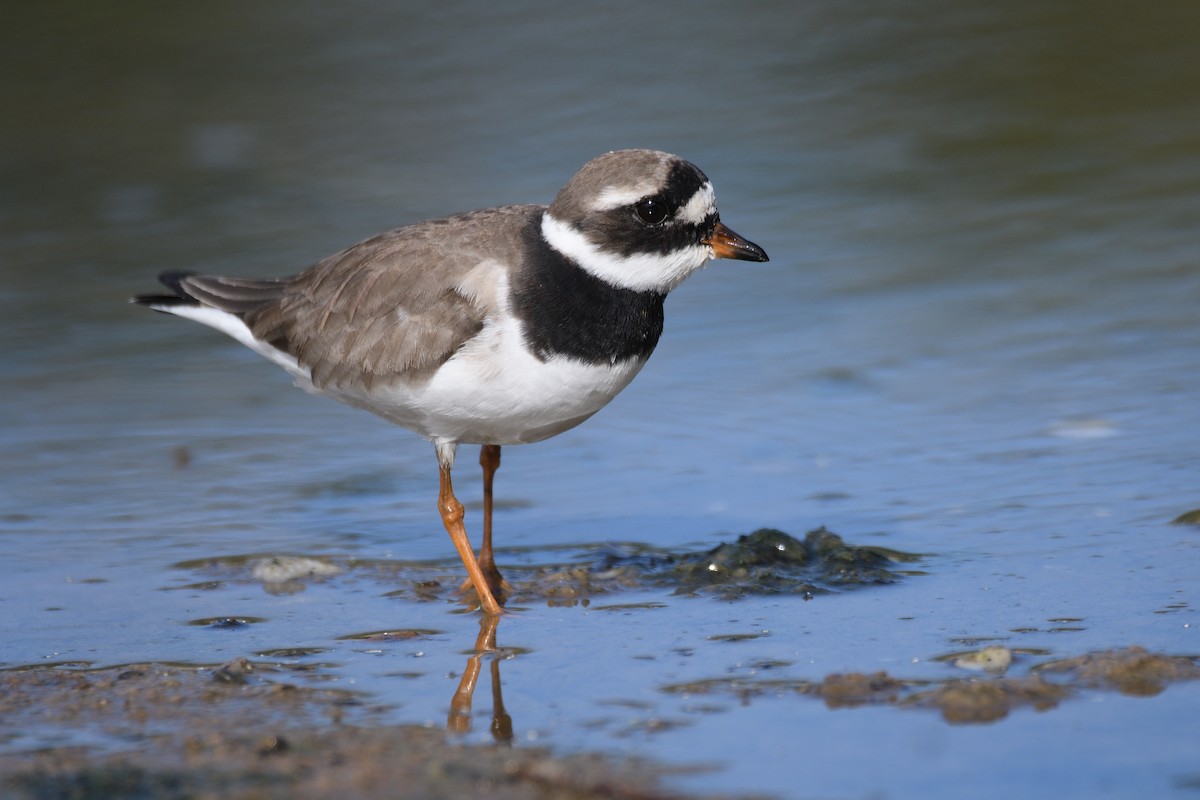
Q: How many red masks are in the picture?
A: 0